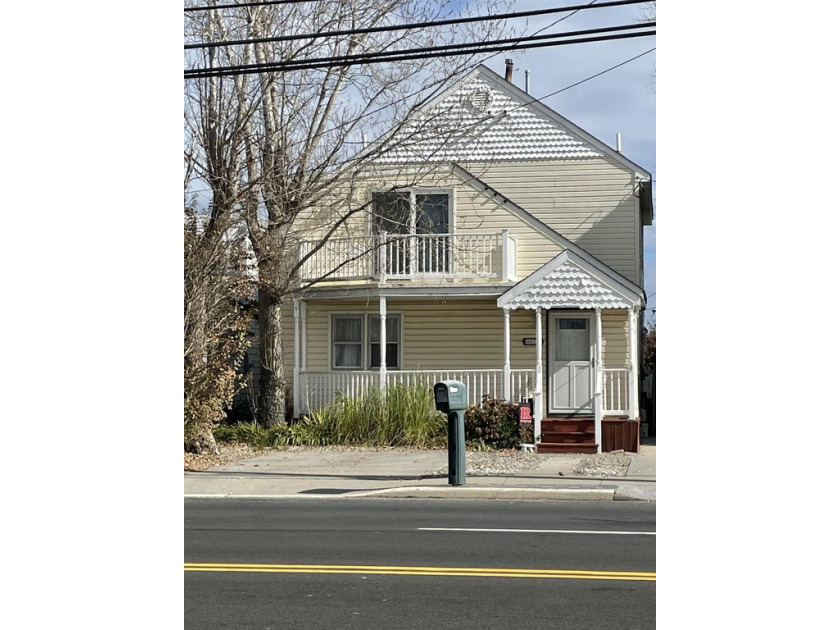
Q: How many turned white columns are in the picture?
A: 7